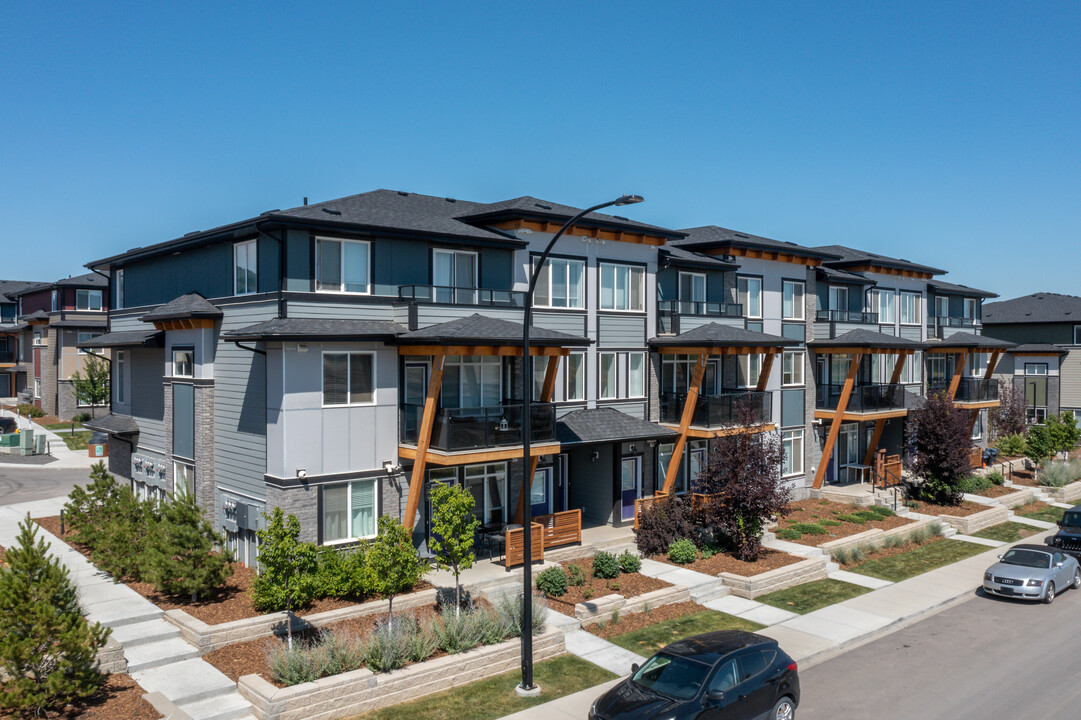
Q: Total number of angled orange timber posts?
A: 8